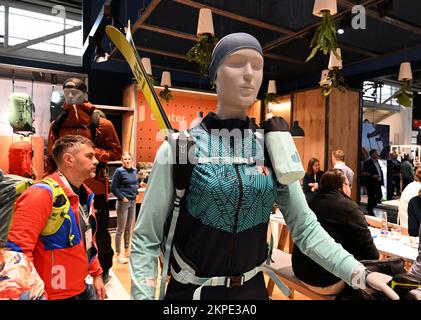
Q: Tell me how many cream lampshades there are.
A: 8